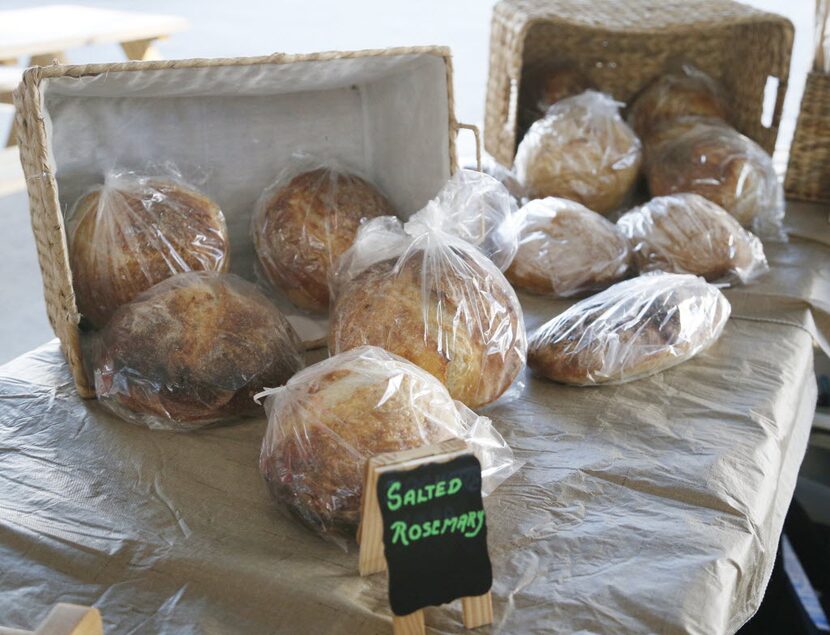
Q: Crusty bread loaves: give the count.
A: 12